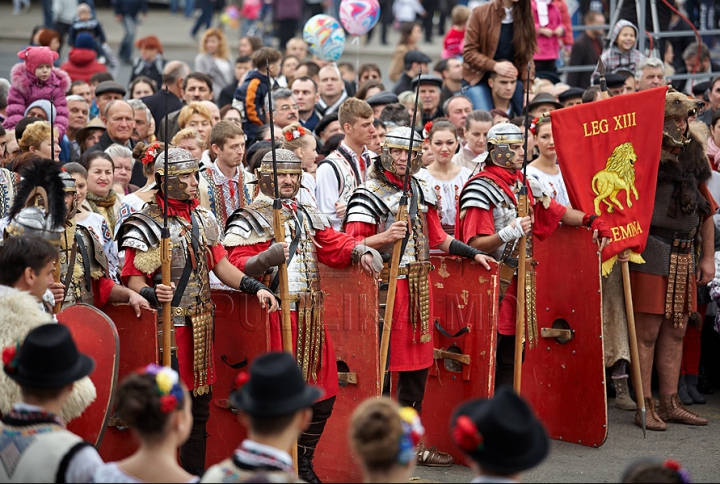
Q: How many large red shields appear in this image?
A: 6